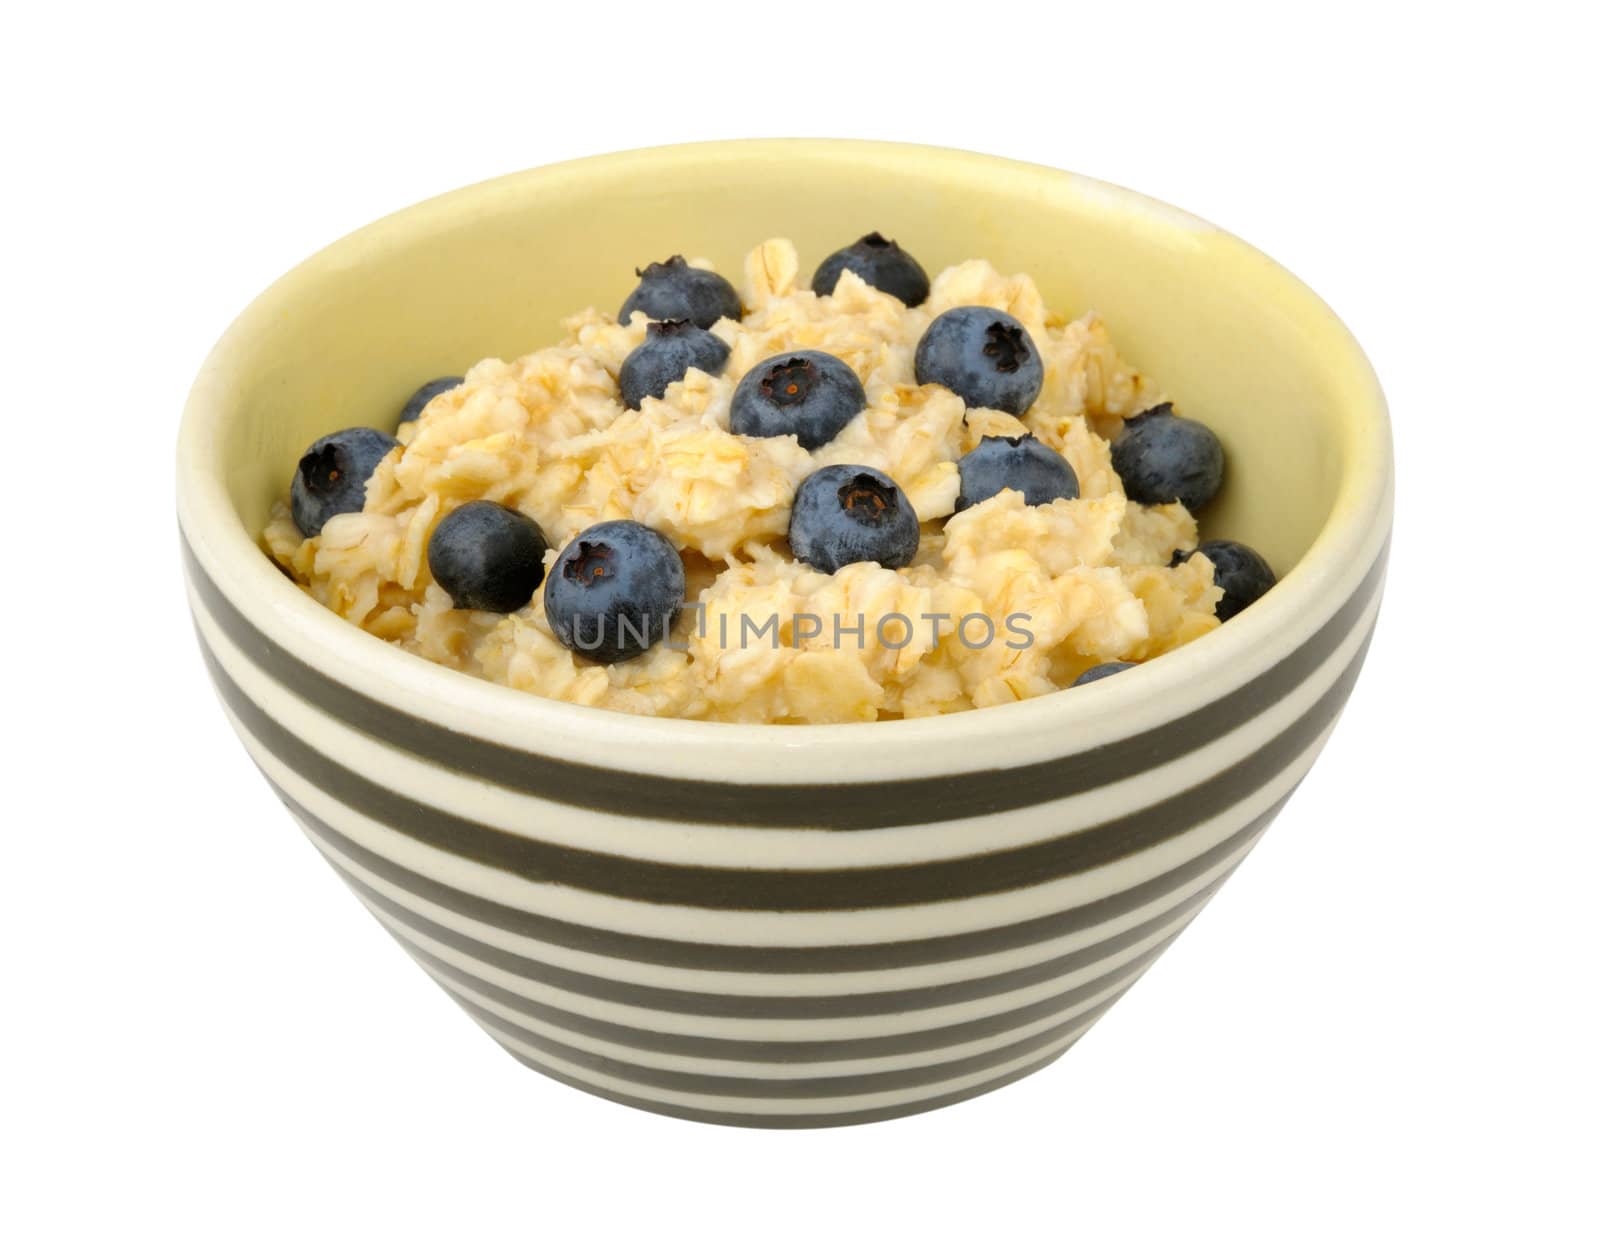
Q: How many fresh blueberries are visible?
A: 14